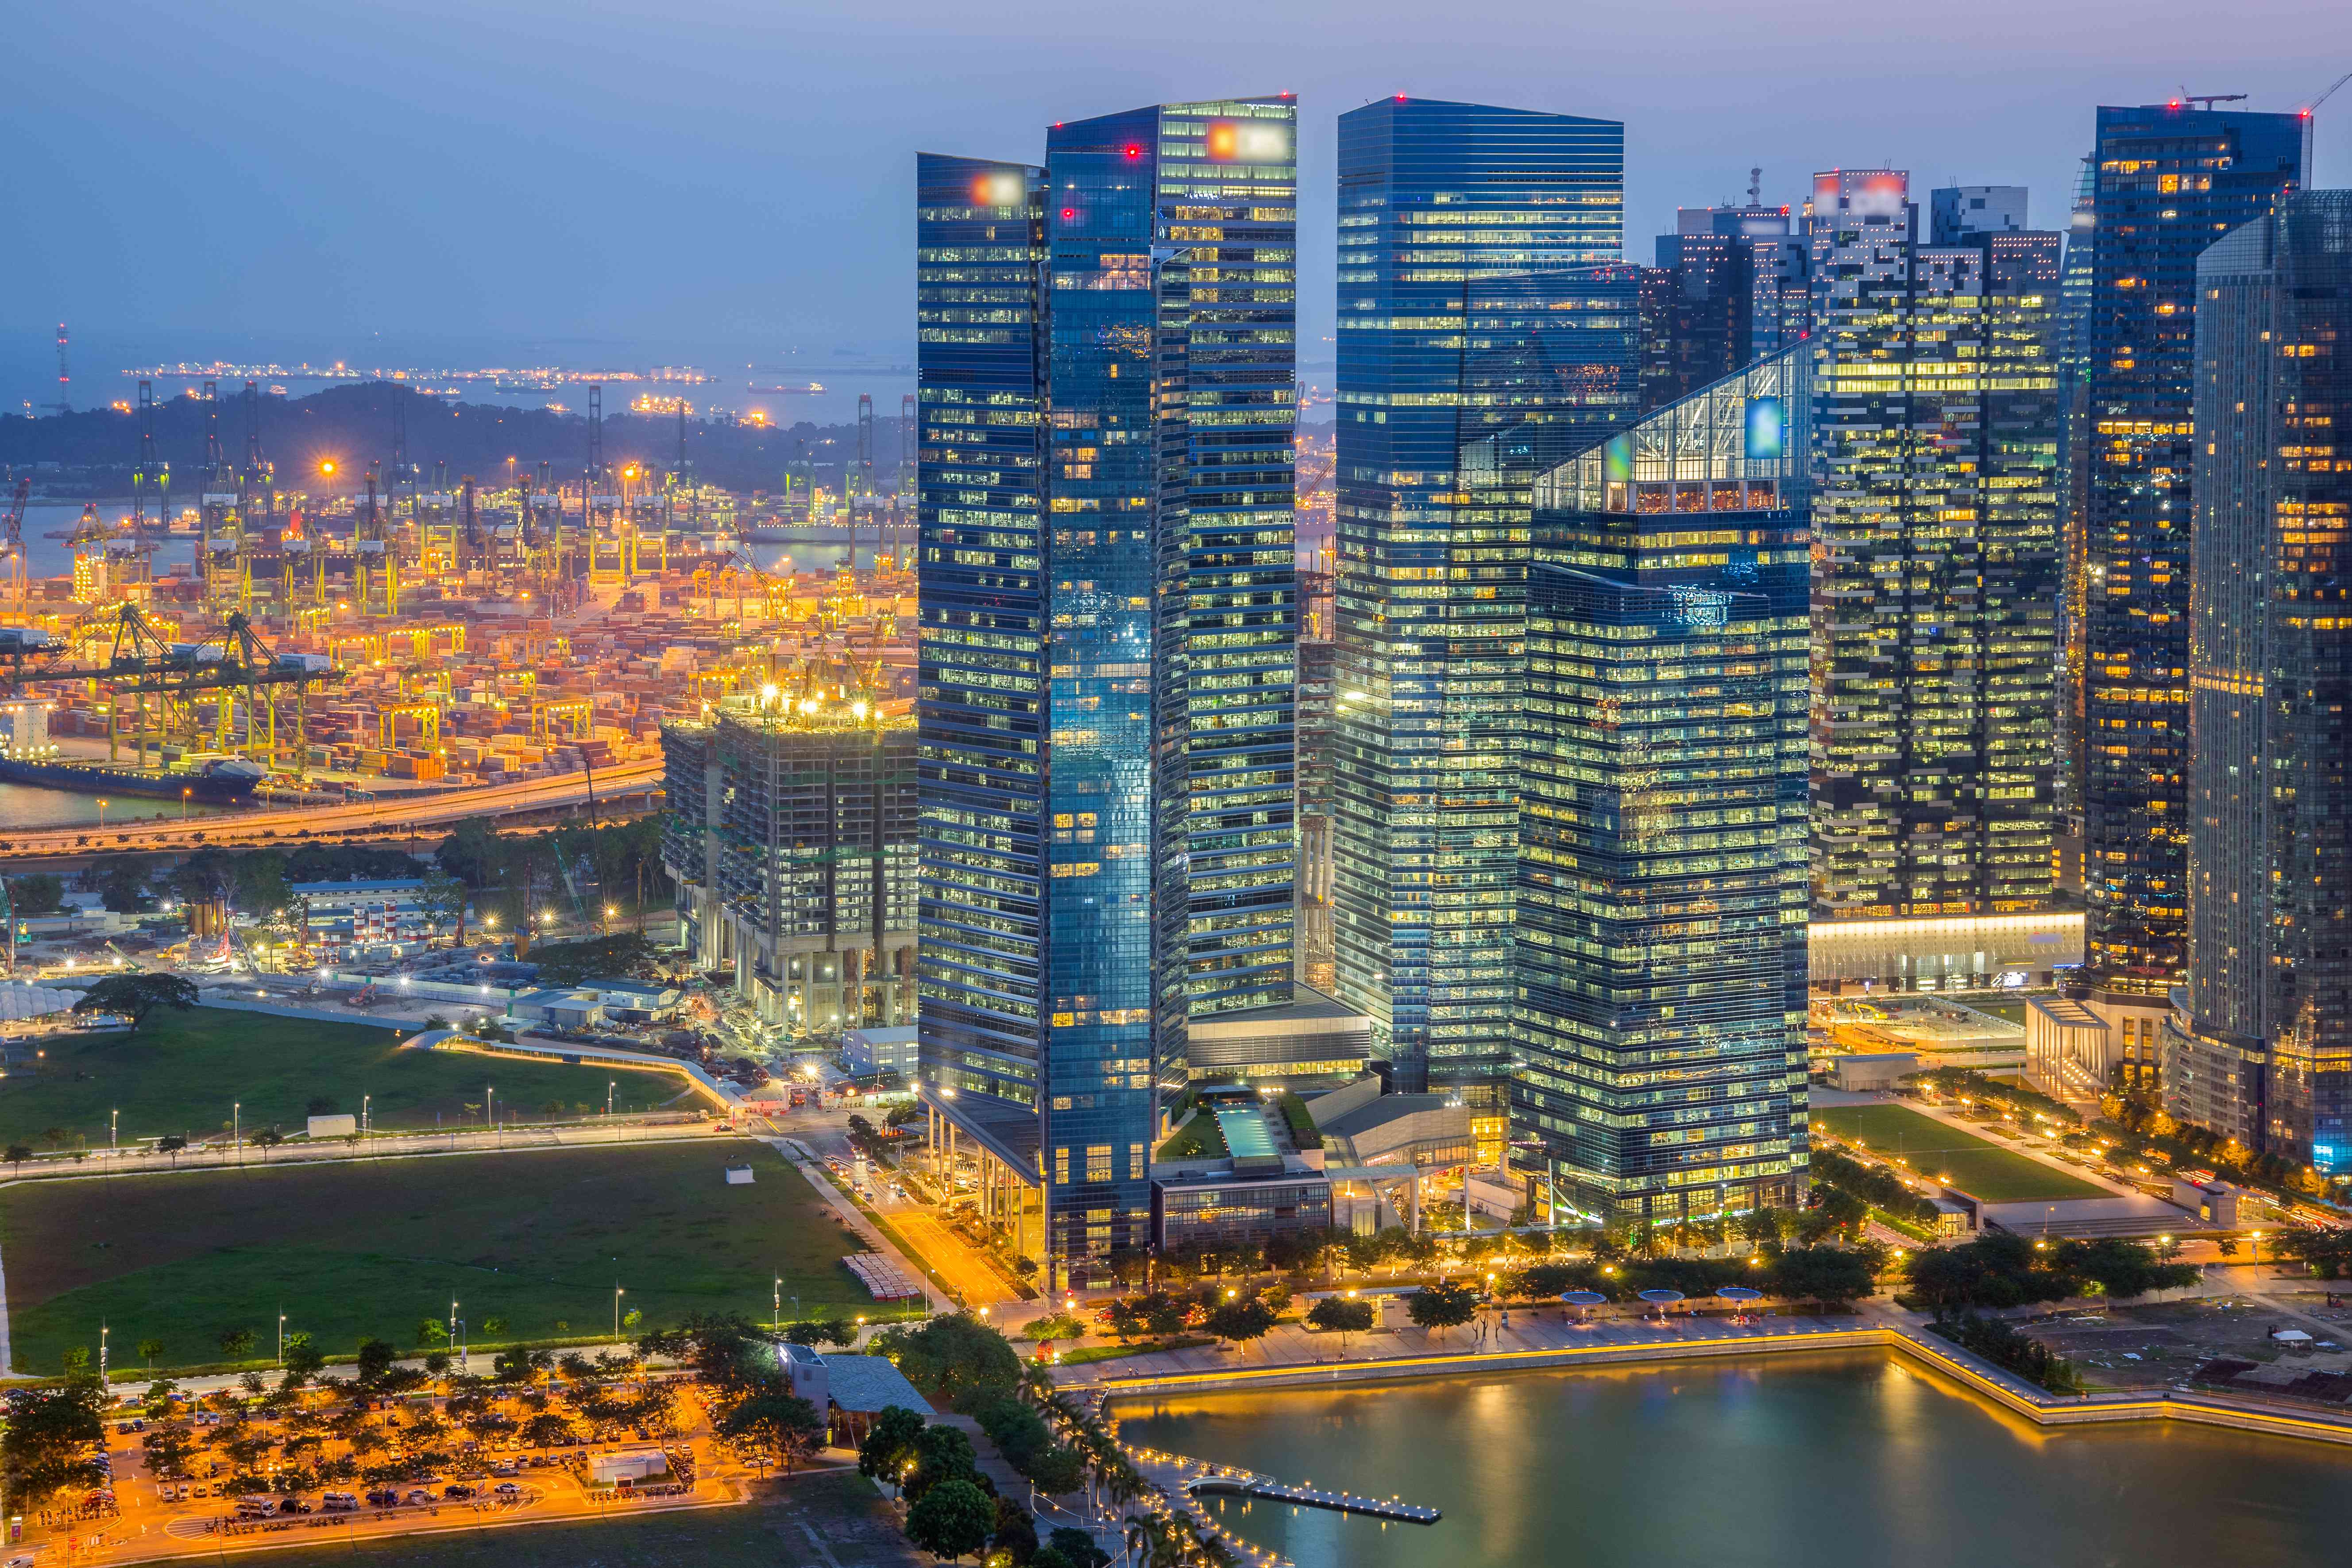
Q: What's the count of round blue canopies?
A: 3